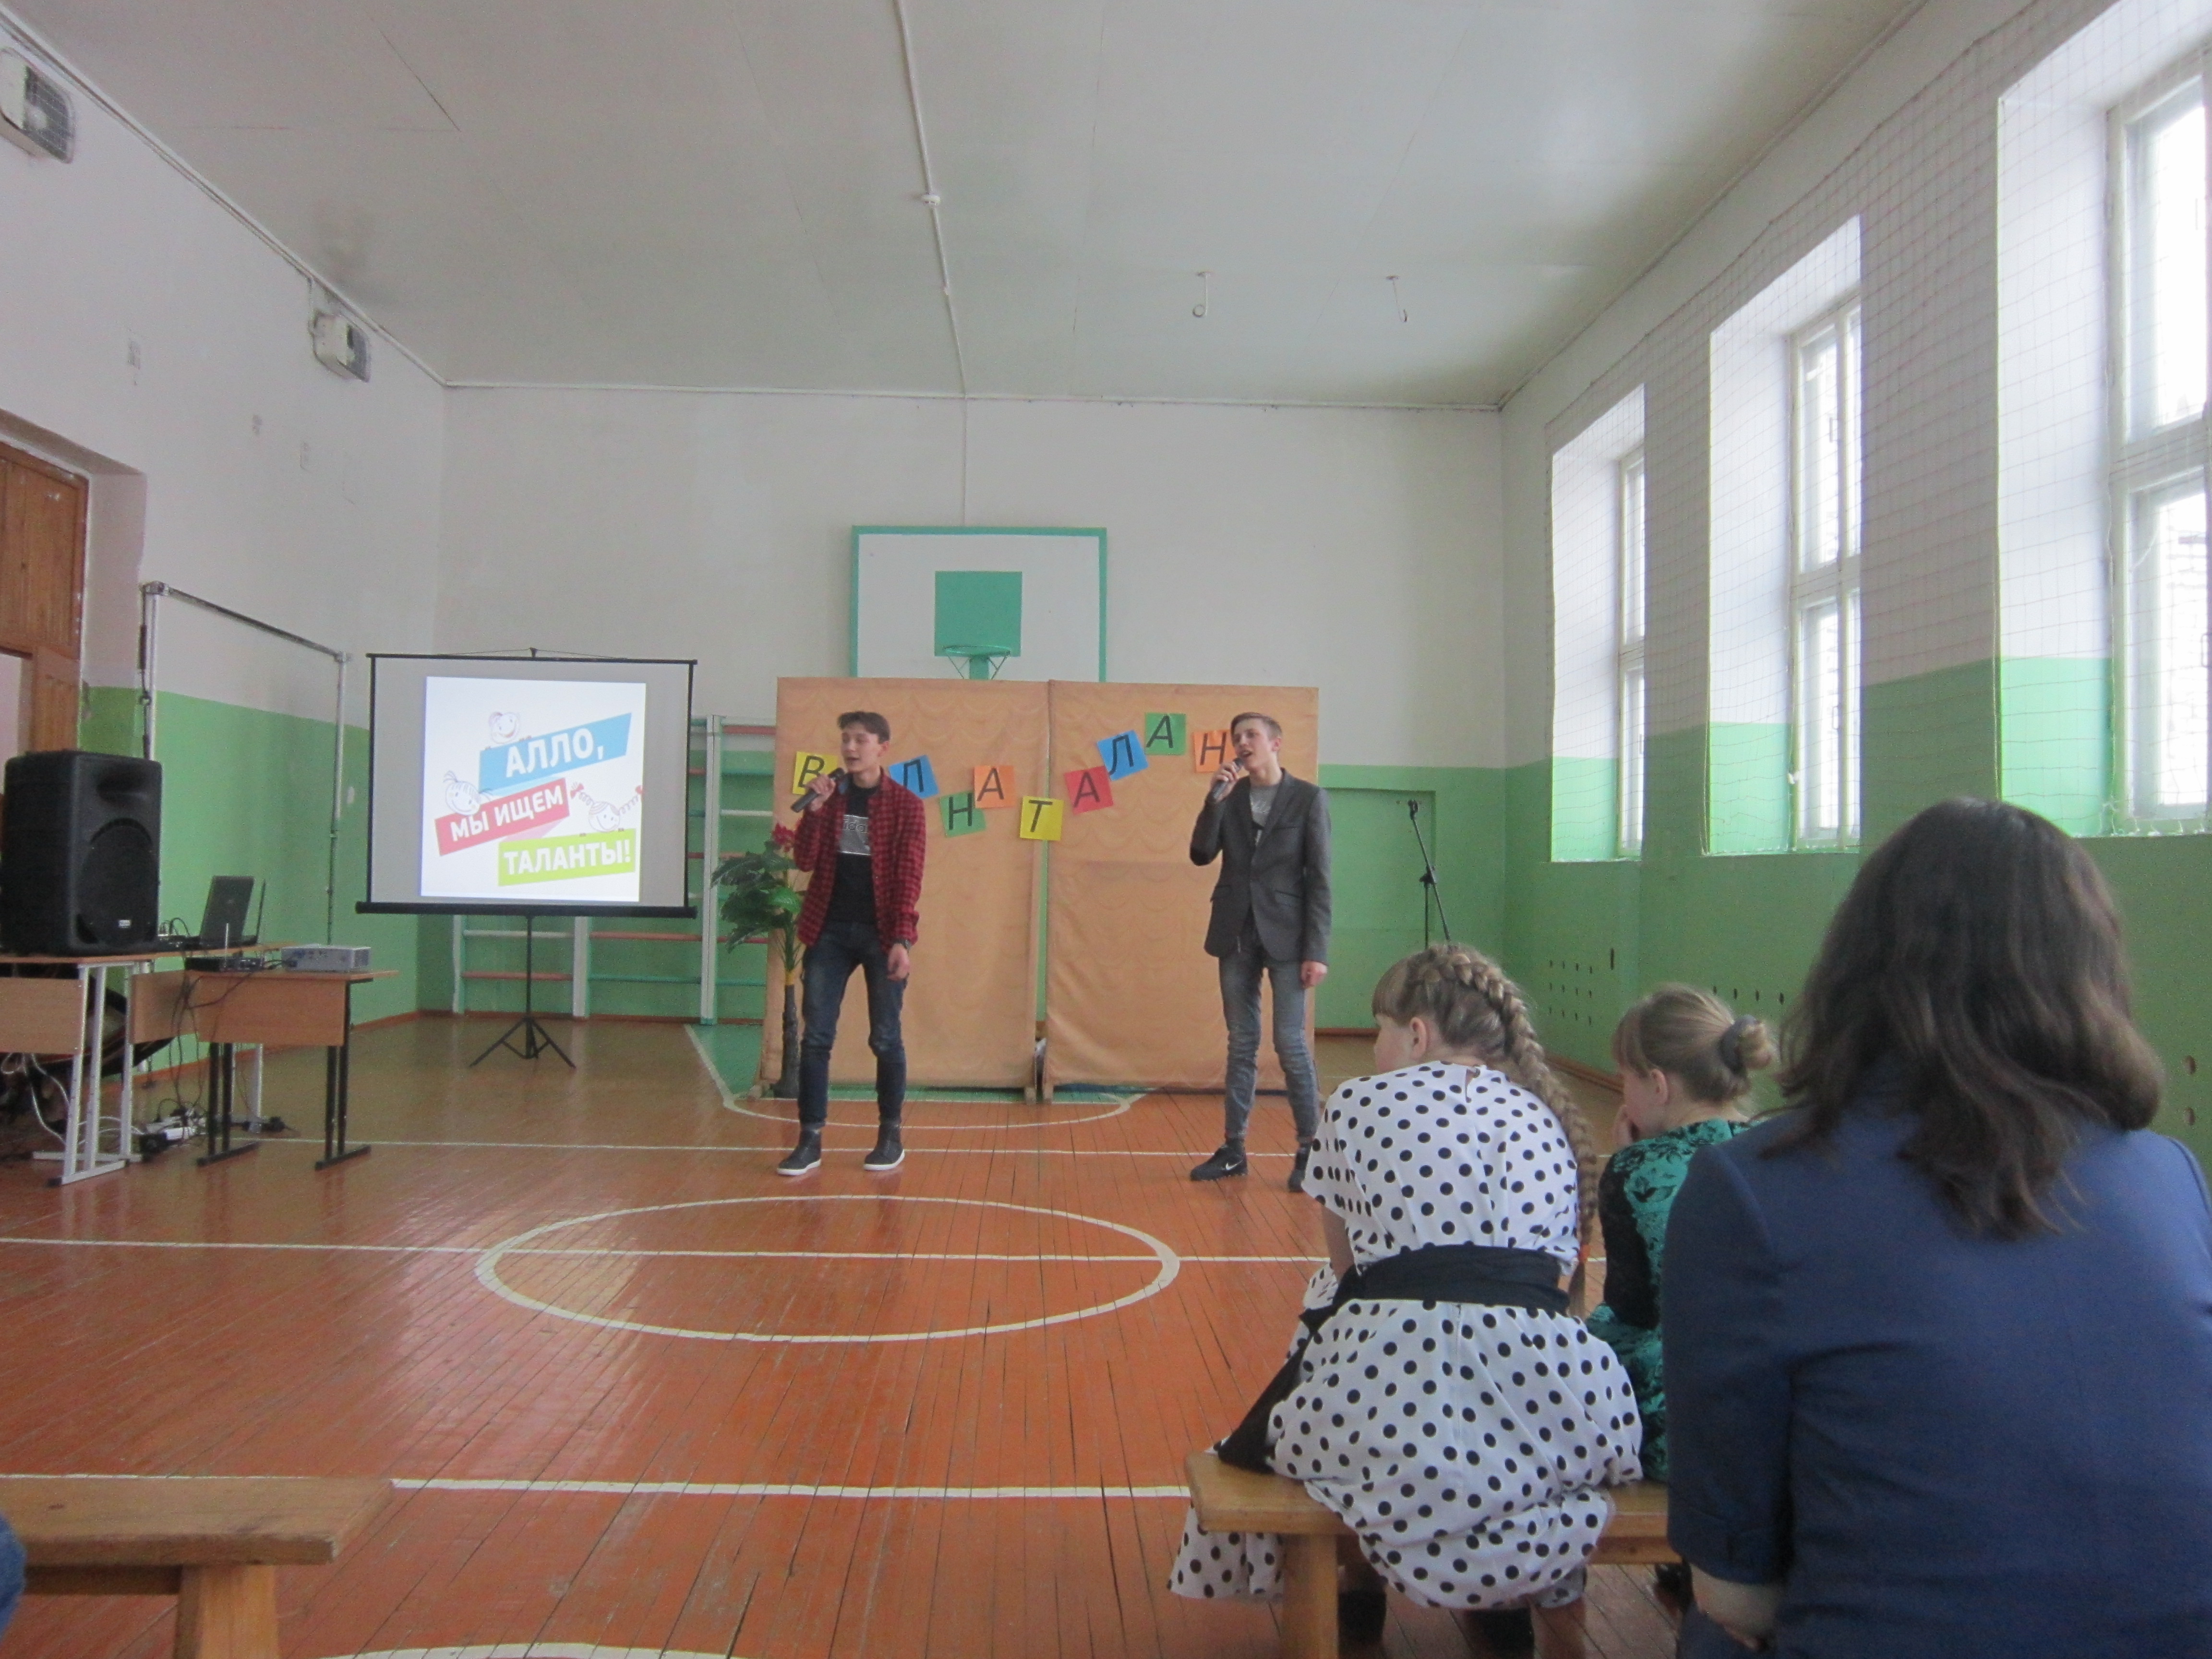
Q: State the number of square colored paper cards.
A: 9